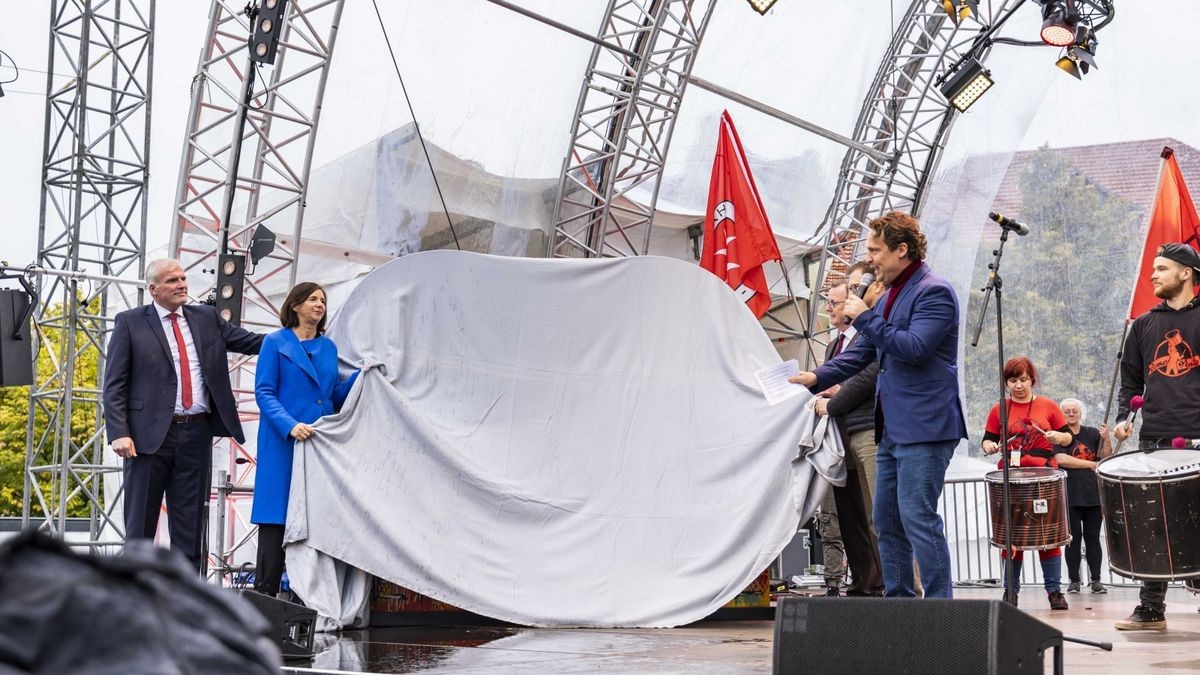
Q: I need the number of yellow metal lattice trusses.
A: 0